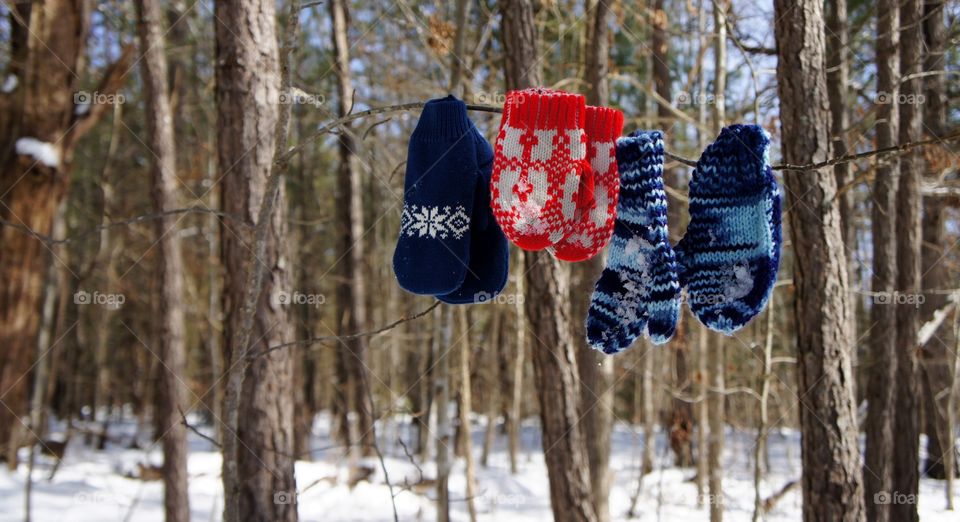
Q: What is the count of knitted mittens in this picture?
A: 6